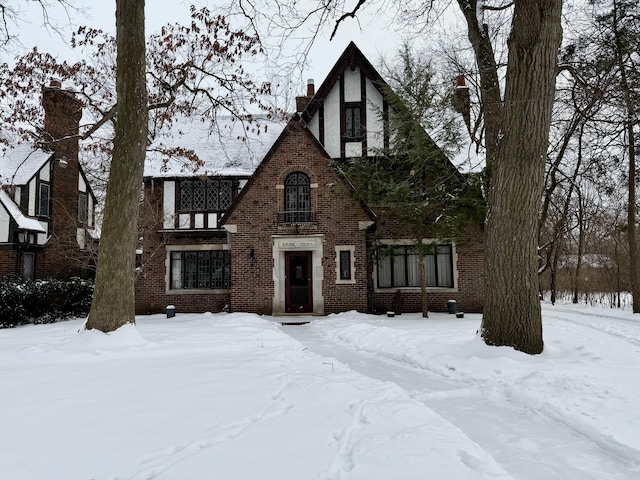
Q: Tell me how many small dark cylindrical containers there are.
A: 2